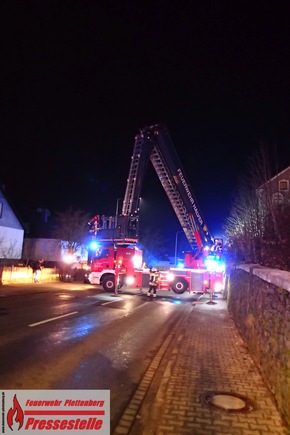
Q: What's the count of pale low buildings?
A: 2